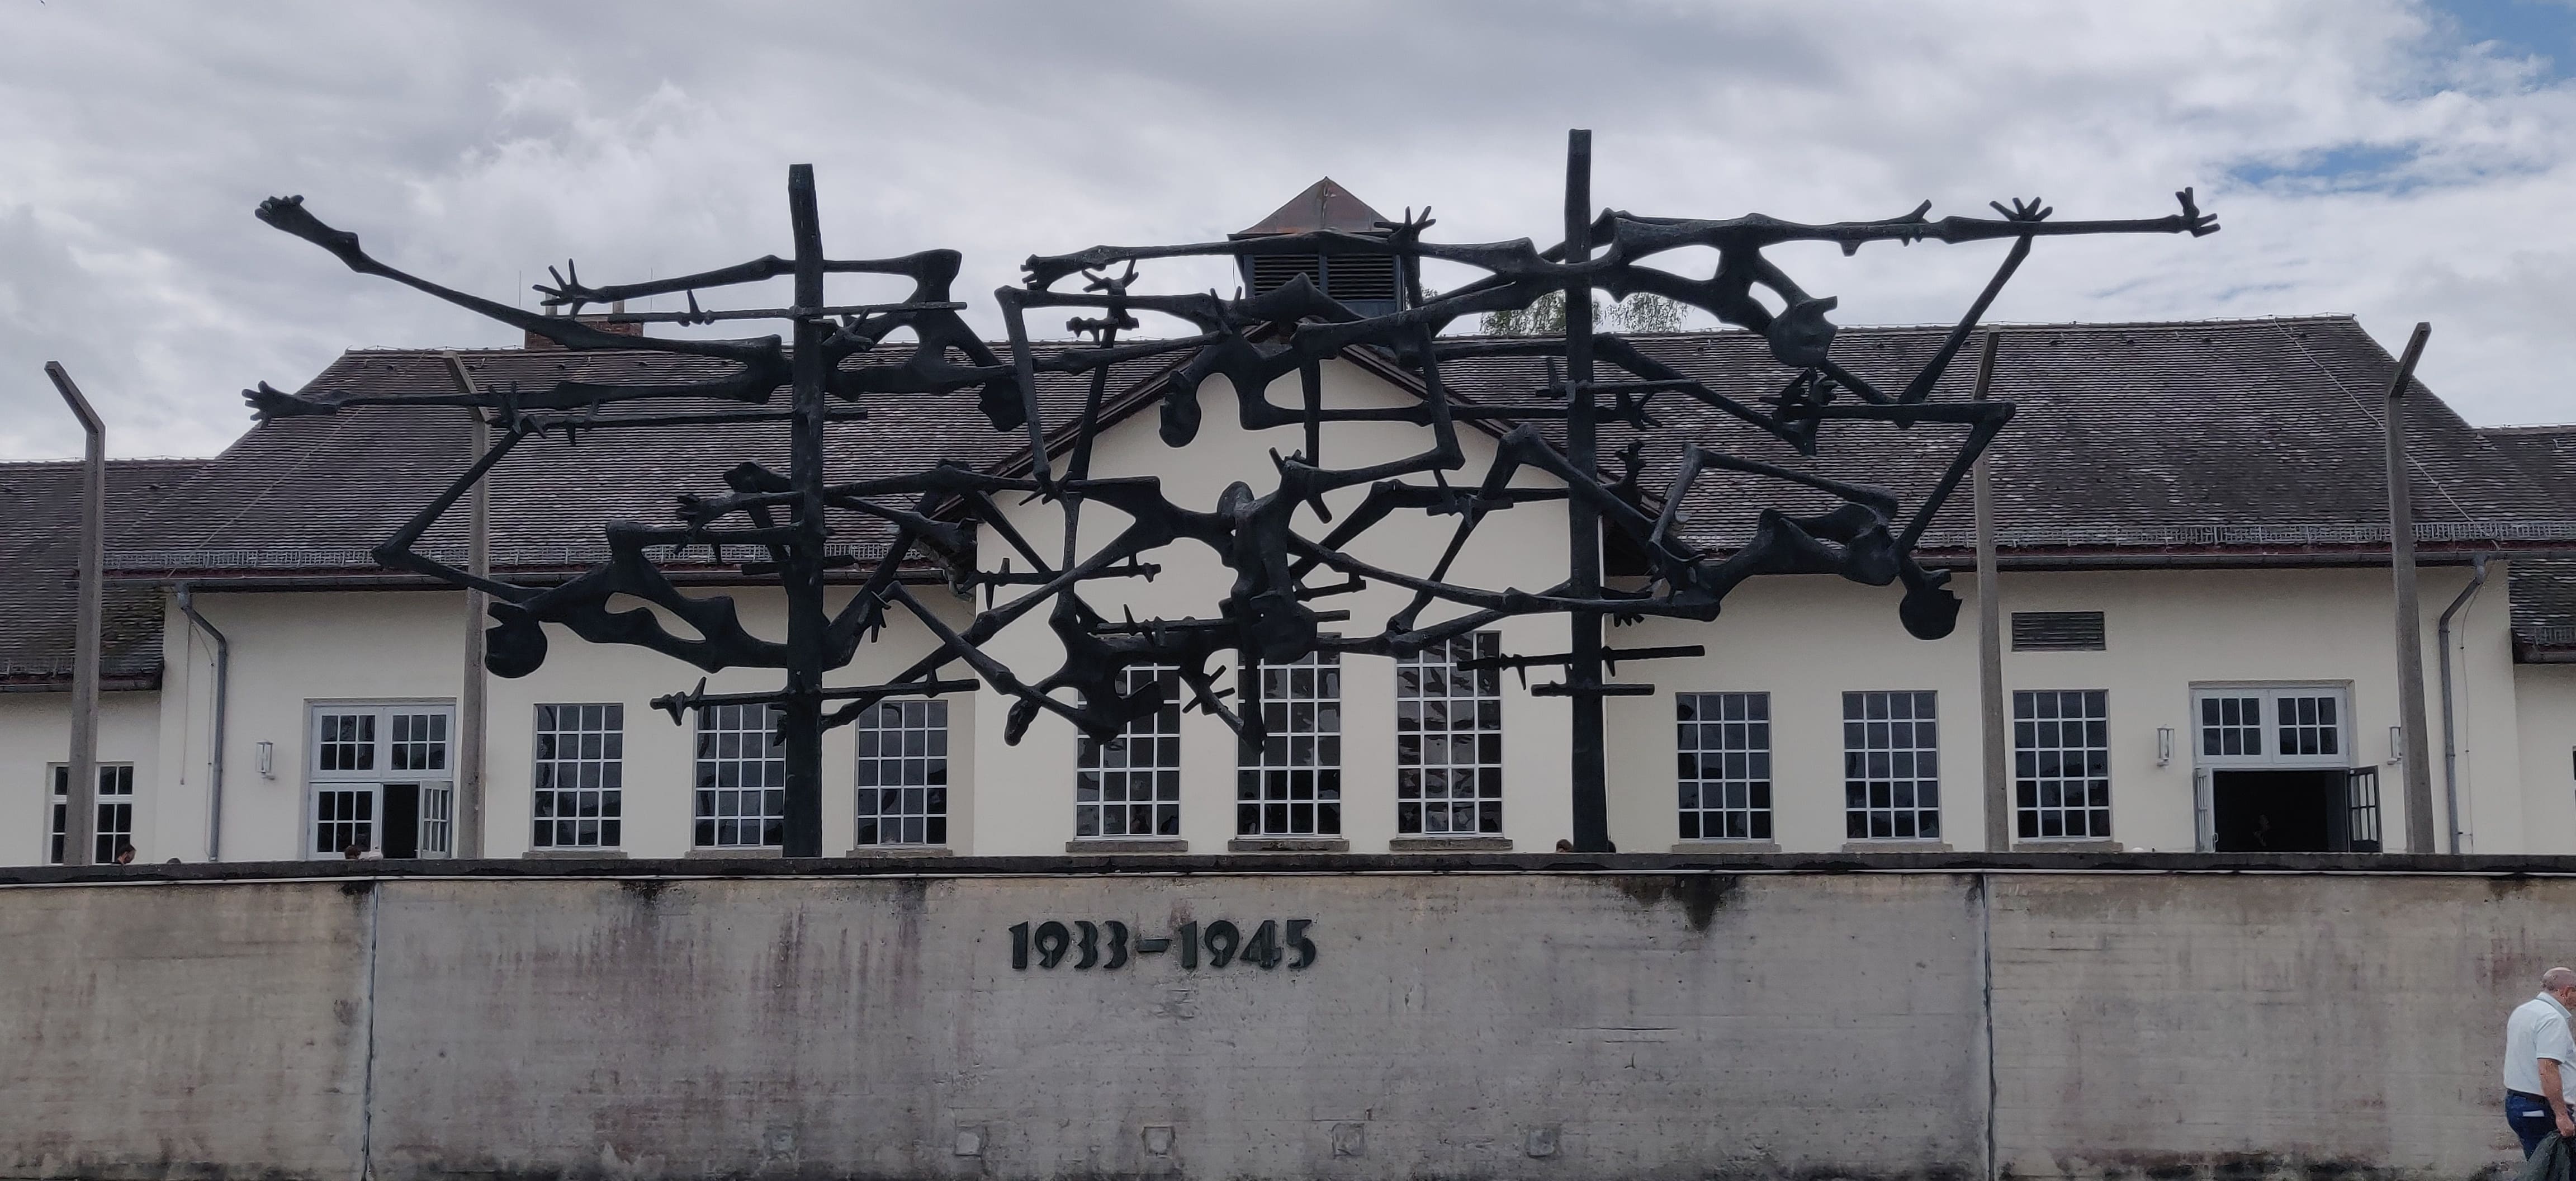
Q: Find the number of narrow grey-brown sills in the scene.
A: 9